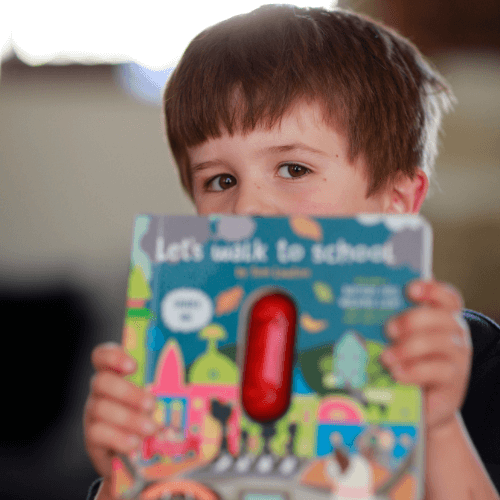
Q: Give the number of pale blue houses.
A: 1